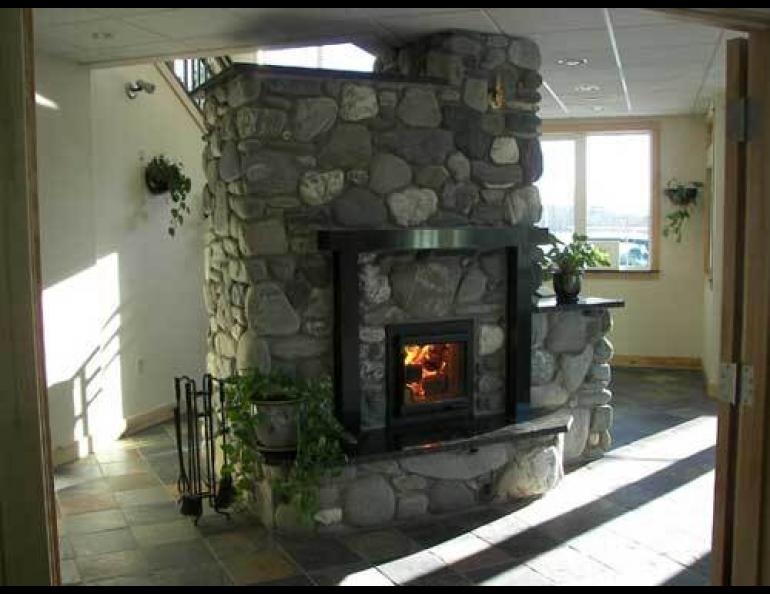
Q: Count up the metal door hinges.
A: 2